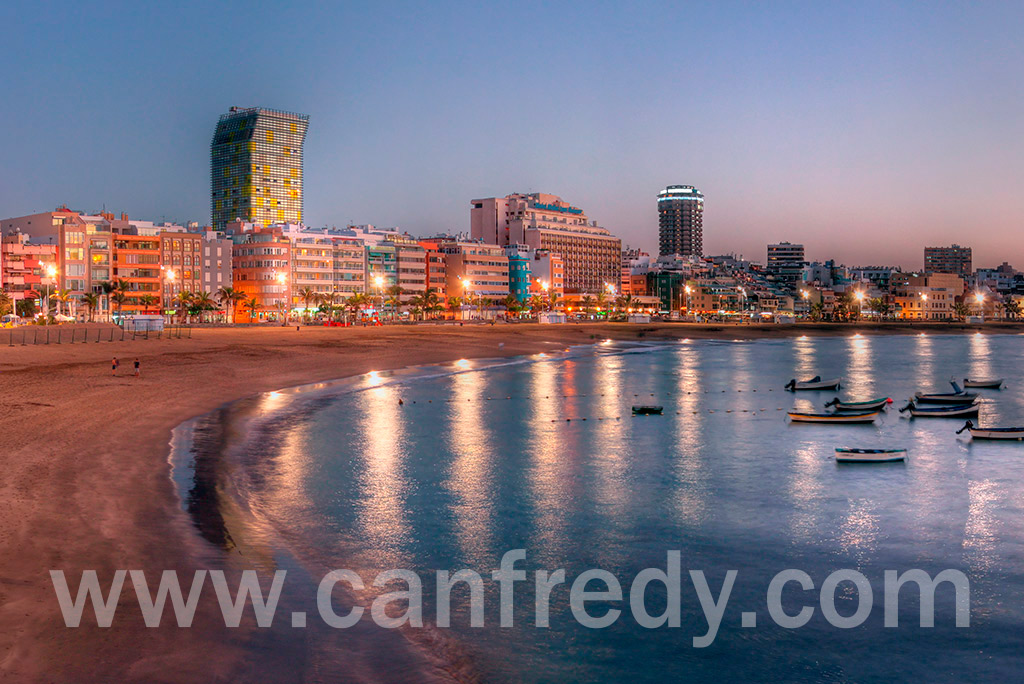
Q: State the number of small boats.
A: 9